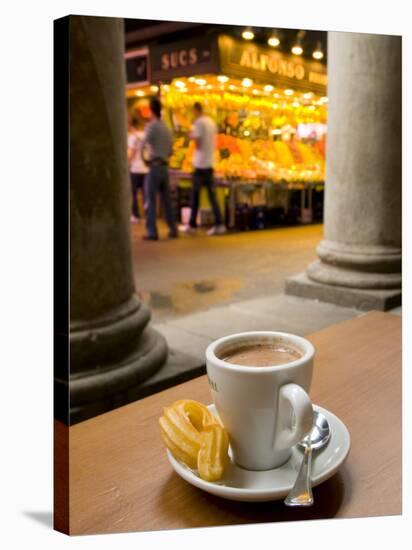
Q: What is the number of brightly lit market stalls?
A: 1